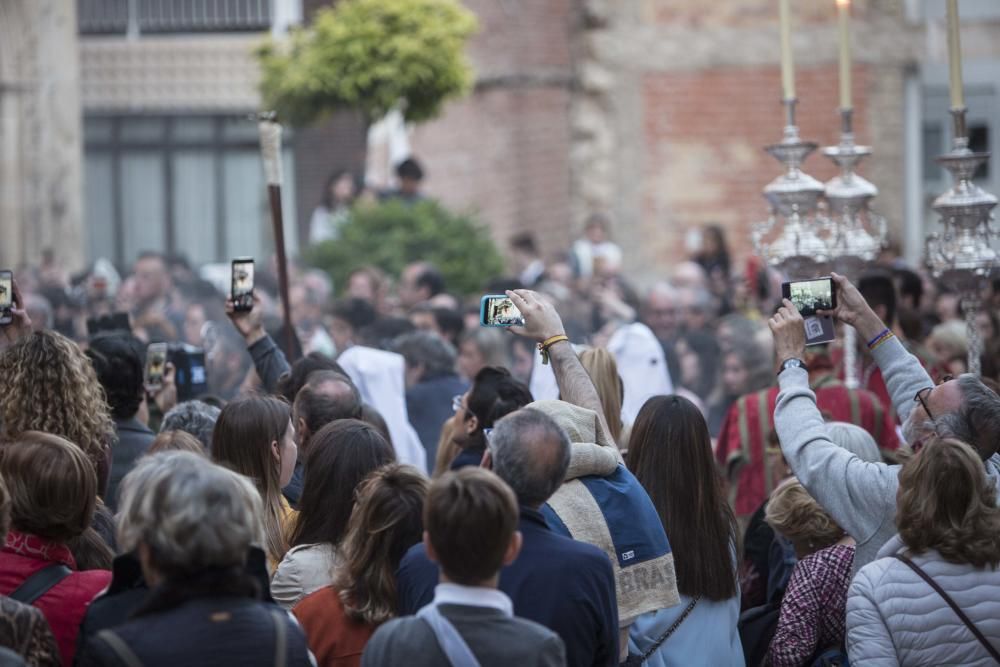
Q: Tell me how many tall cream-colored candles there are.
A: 3